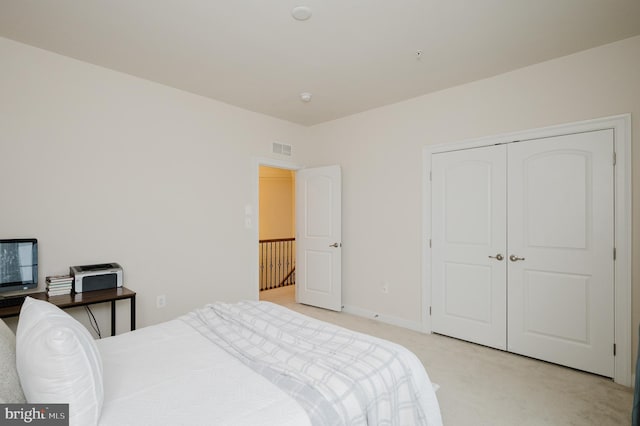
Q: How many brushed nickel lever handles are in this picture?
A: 3